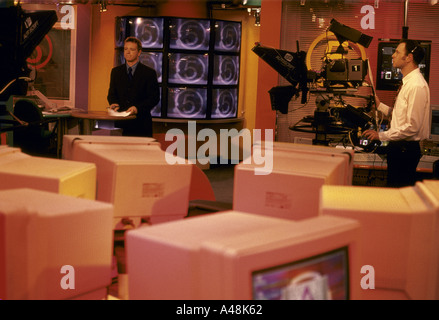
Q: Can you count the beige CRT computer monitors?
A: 6